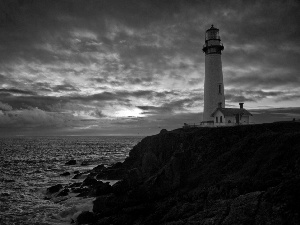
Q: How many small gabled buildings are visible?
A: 1